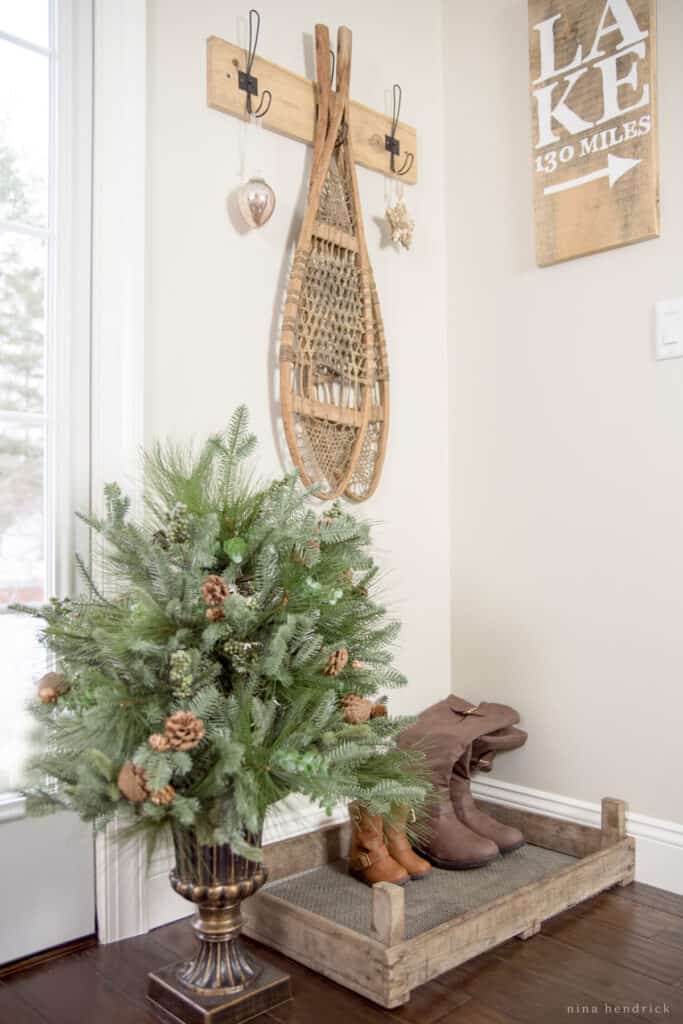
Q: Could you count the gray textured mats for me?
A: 1